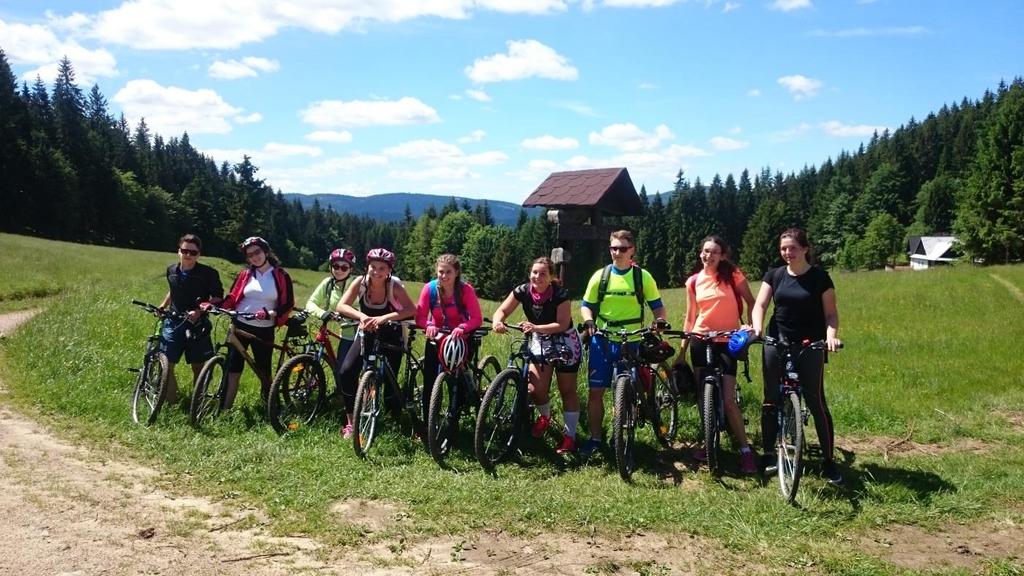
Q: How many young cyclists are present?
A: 9